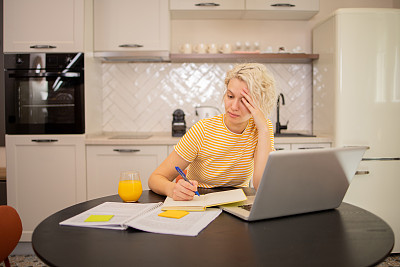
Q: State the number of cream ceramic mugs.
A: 4